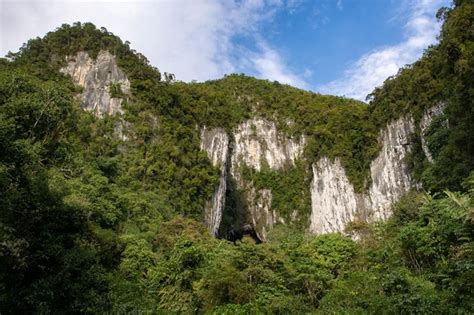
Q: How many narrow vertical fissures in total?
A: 1